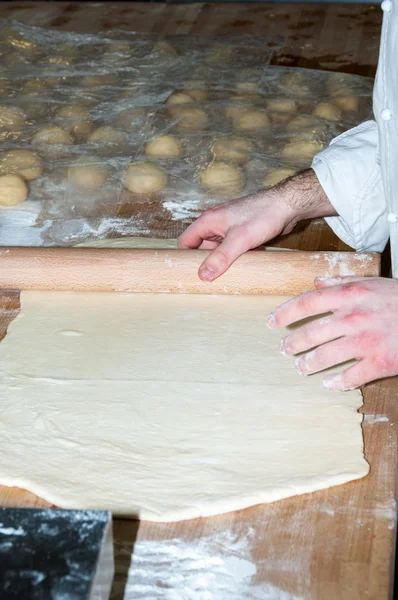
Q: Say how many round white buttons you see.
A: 3